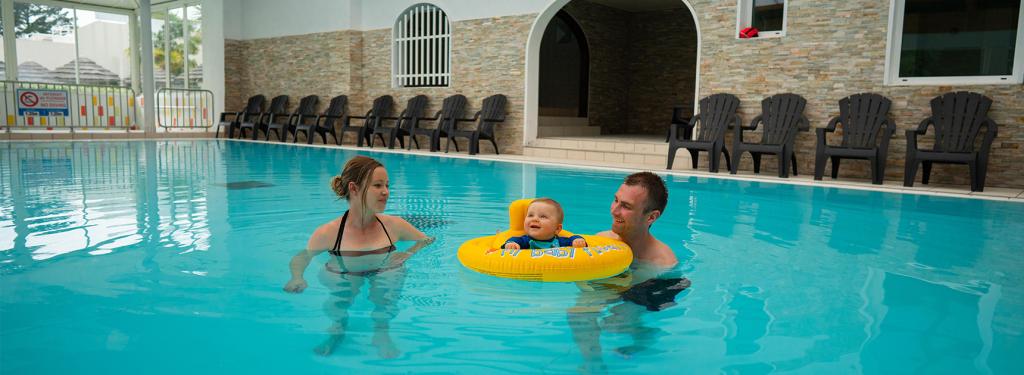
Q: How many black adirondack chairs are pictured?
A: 12